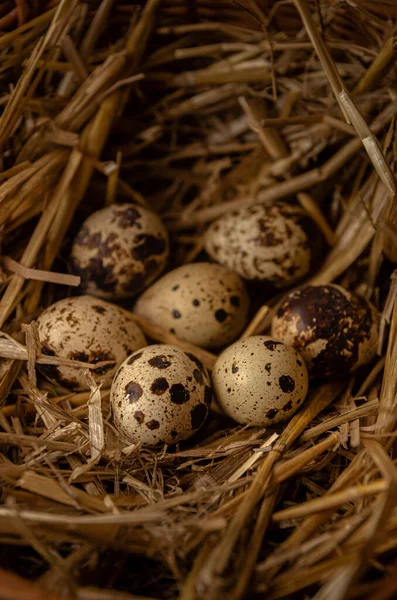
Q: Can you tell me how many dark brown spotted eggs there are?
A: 7